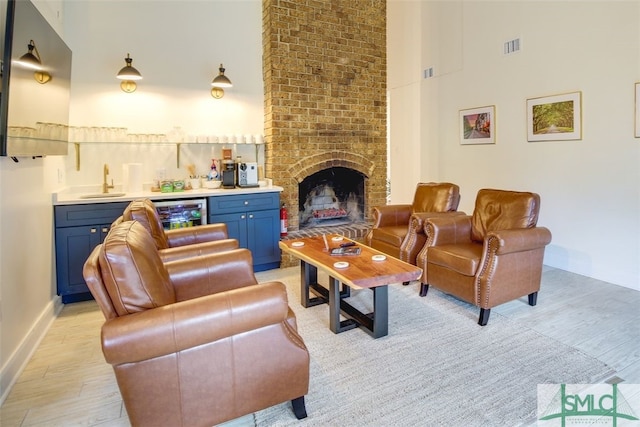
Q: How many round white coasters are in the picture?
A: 4